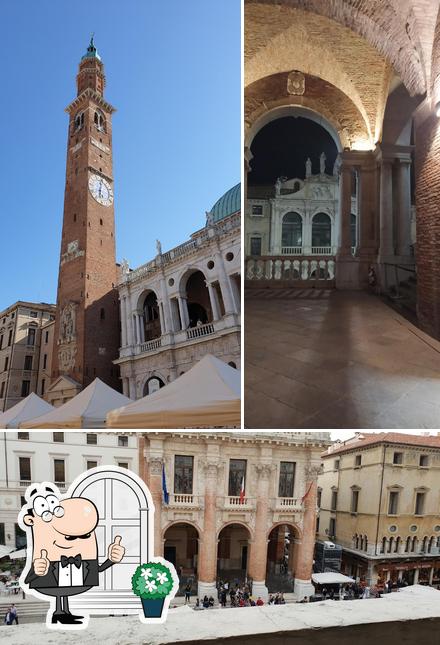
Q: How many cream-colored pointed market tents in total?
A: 3